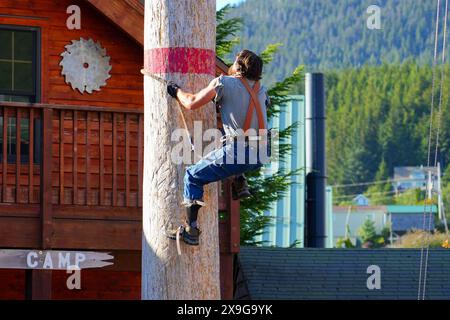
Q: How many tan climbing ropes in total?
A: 1